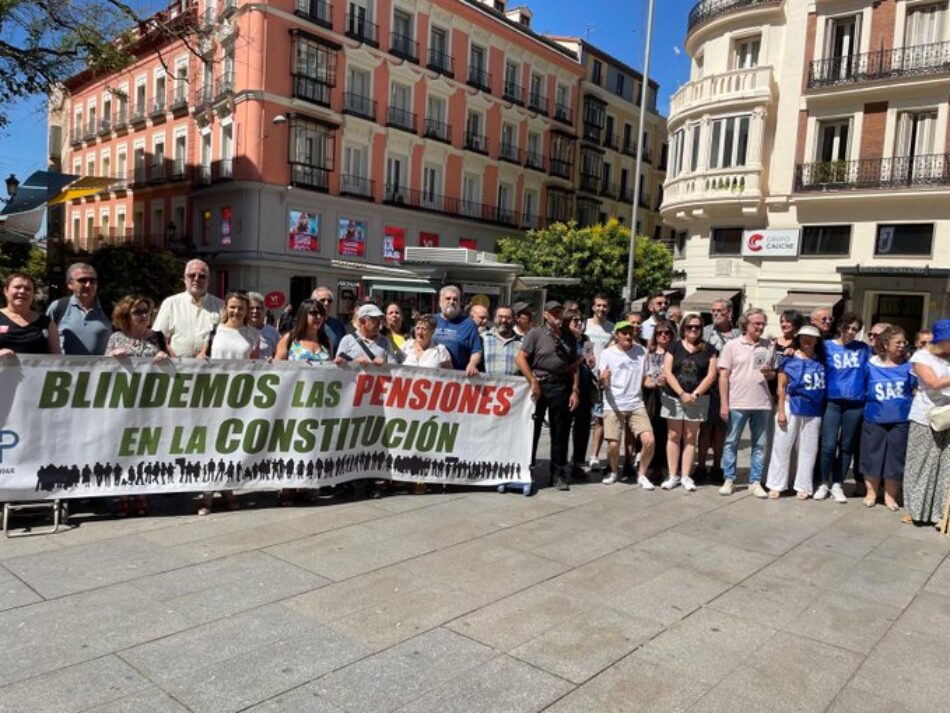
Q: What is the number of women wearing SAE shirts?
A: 3